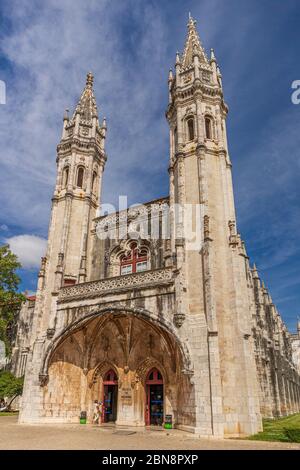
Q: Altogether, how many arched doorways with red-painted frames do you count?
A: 2